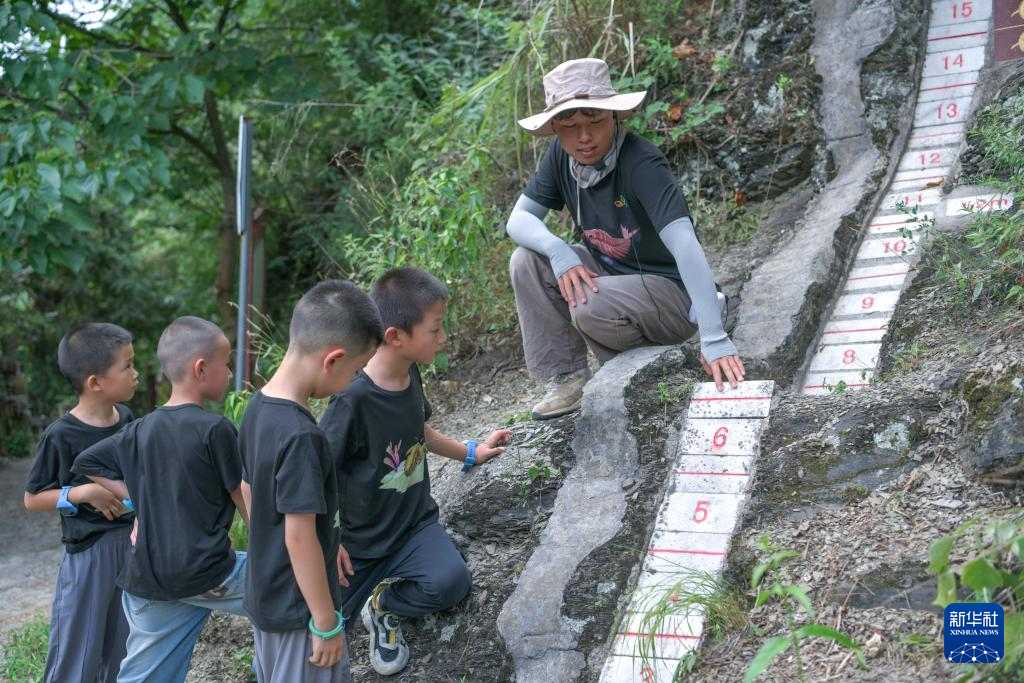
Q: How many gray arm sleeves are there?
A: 2